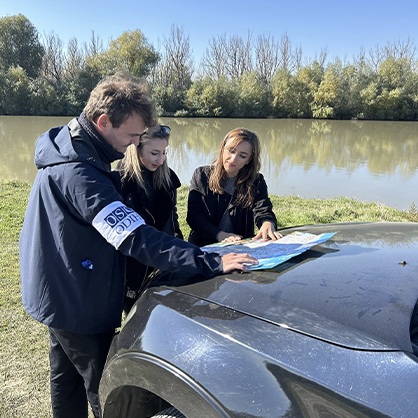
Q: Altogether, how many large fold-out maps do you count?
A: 1